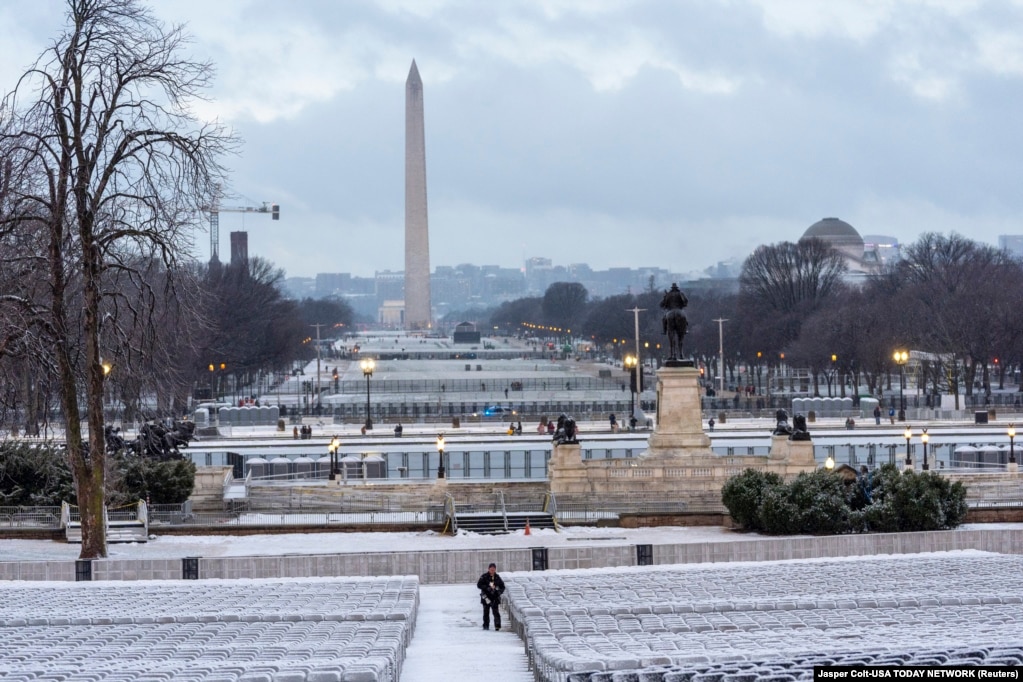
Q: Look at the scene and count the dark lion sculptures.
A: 4